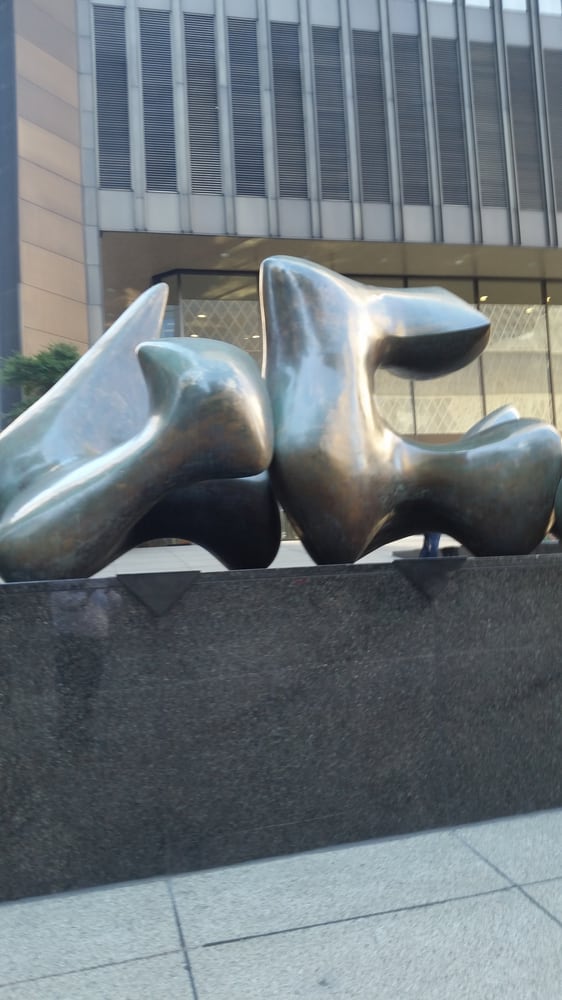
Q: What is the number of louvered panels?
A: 12